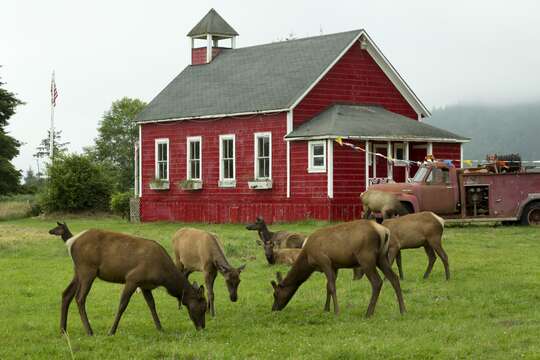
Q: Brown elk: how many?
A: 8